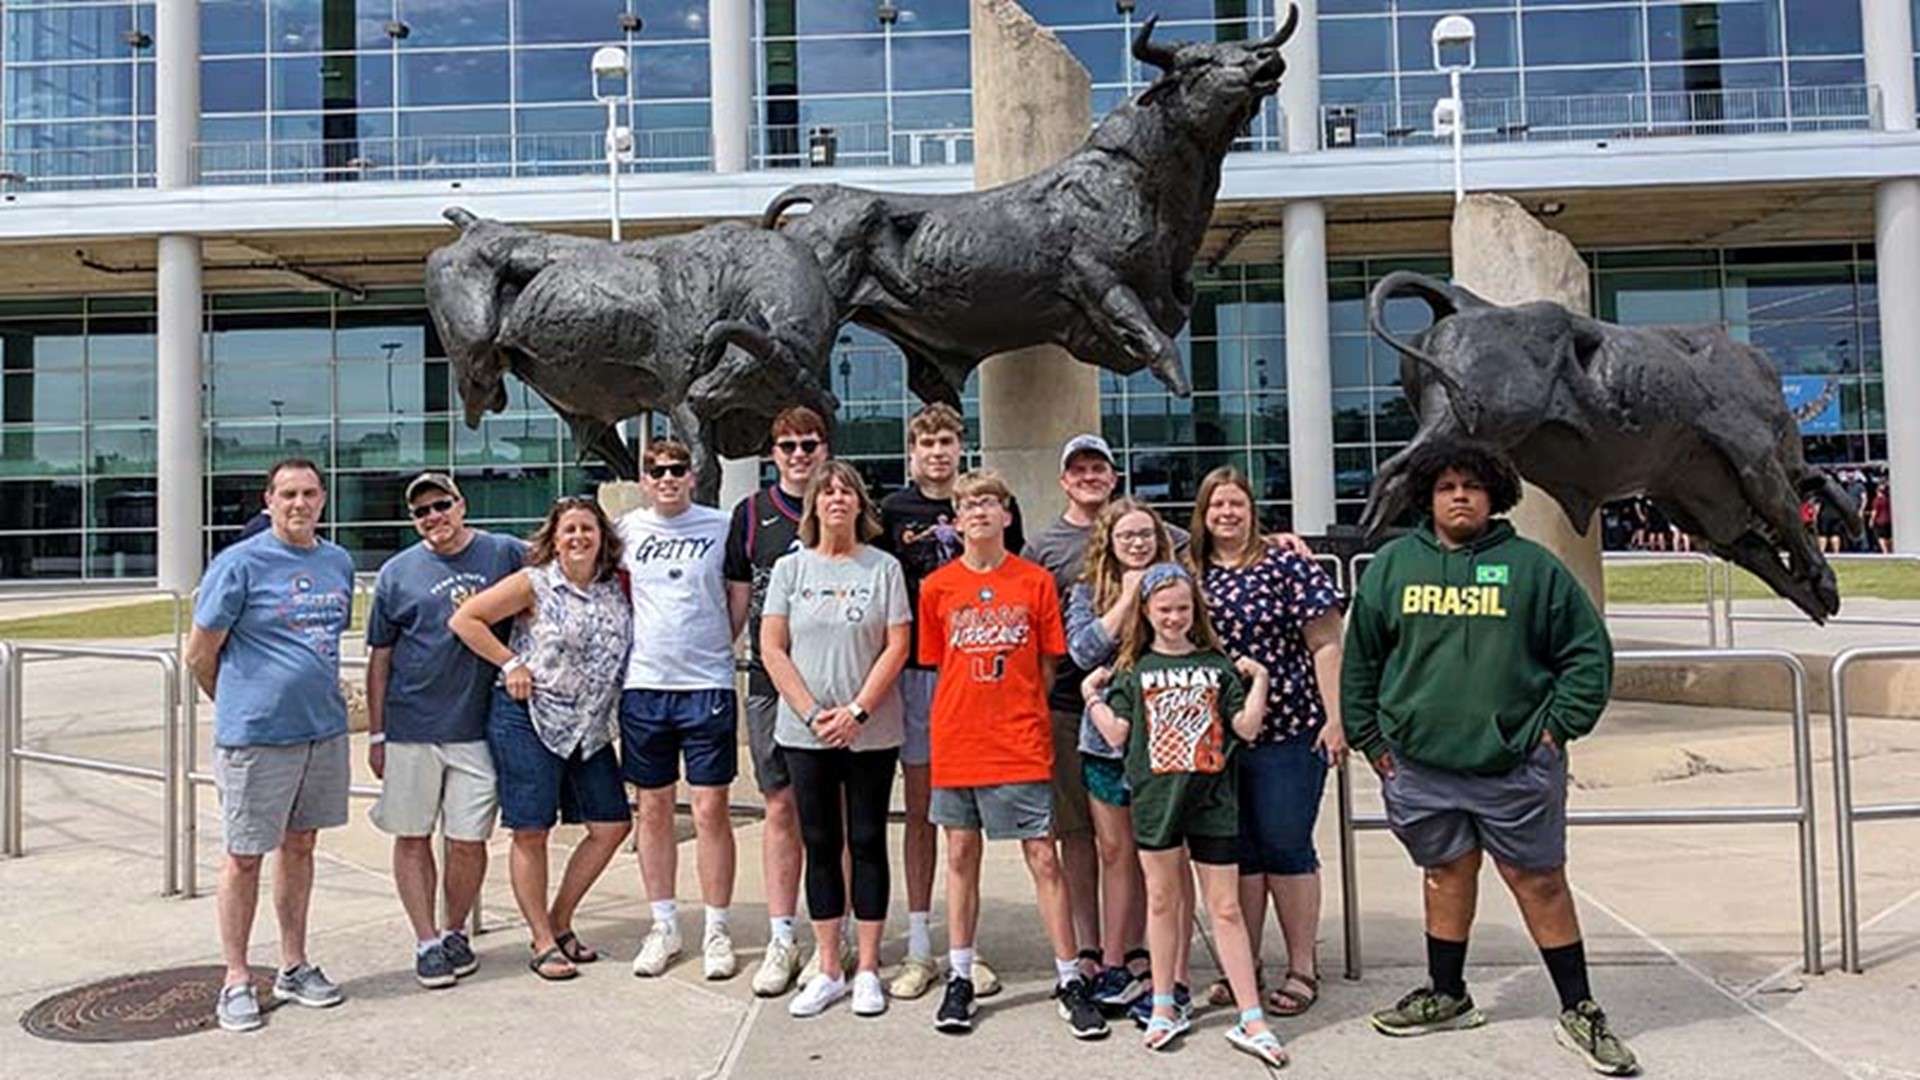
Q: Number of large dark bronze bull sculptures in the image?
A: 3